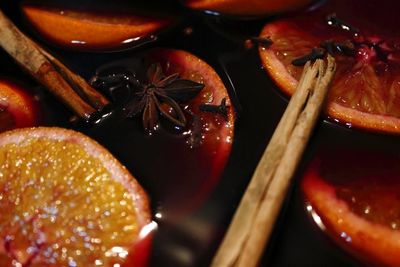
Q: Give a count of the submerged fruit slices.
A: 7